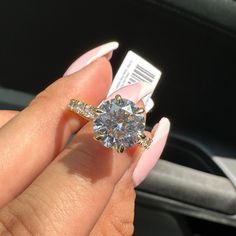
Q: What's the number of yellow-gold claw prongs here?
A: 6